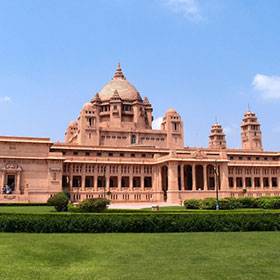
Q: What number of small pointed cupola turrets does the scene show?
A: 4